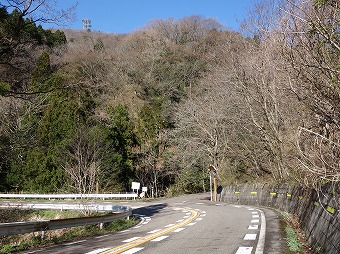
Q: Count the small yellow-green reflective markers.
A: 7